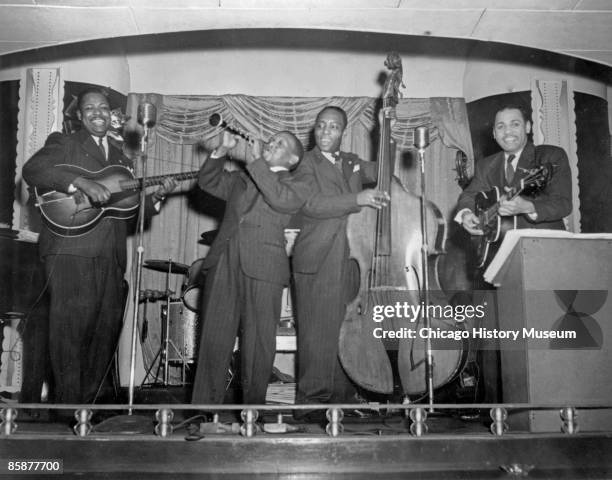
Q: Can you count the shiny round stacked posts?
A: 8